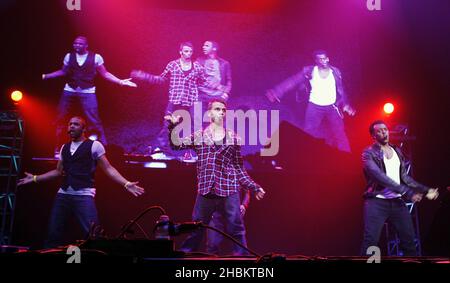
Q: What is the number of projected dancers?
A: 4